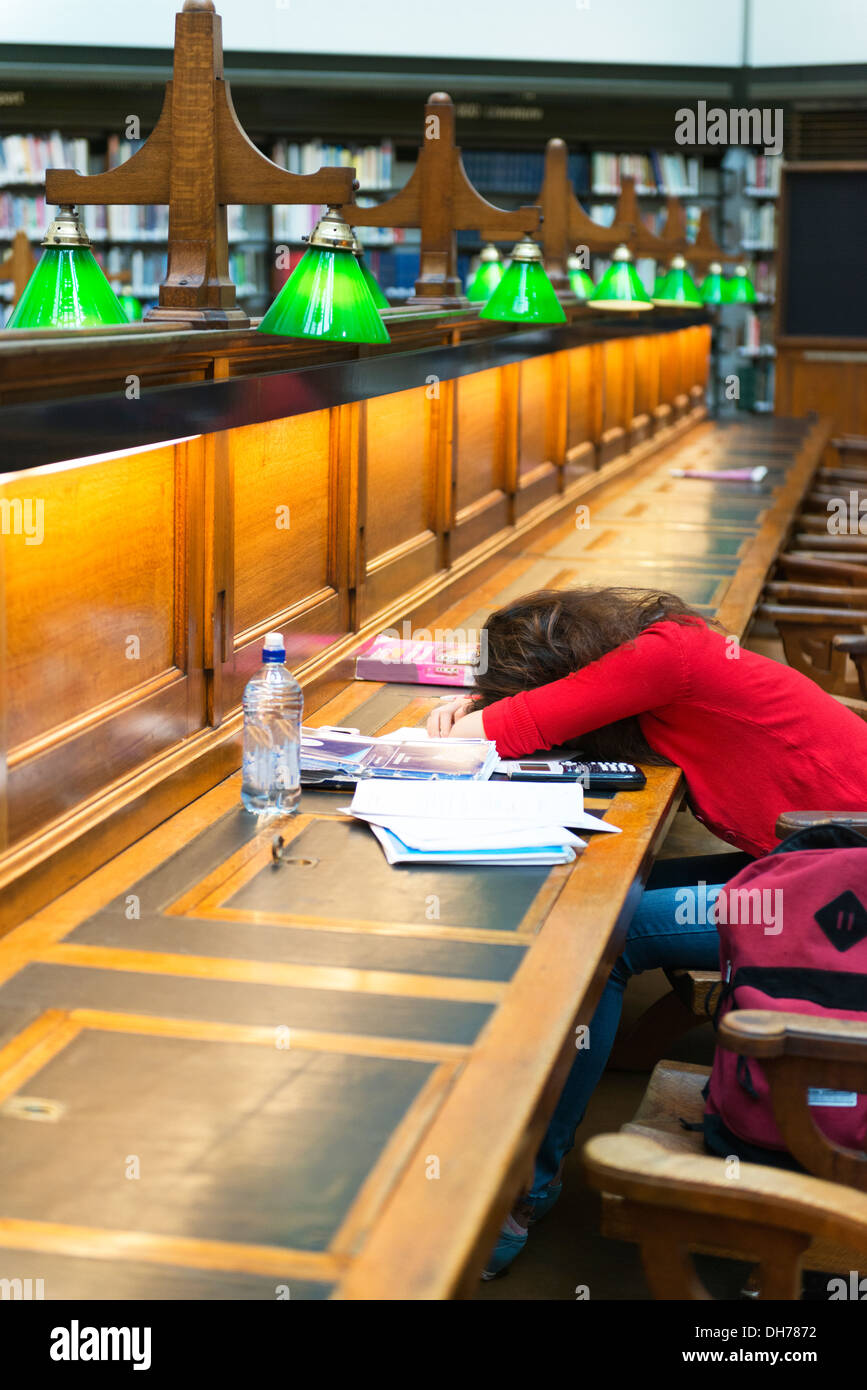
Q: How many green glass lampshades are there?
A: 12